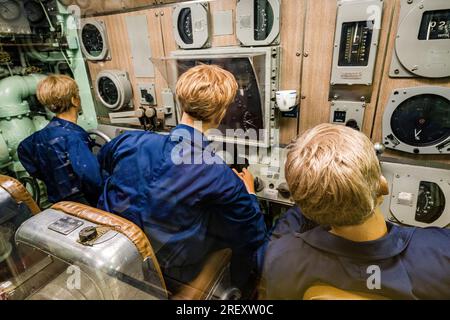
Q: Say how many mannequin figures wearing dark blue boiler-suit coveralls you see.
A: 3